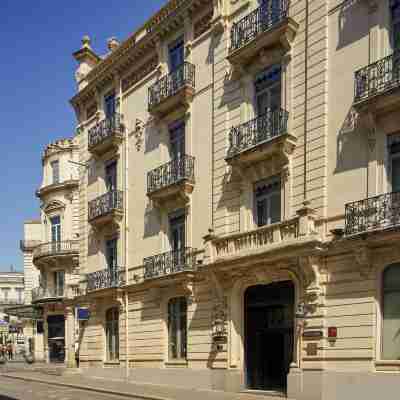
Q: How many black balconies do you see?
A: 10